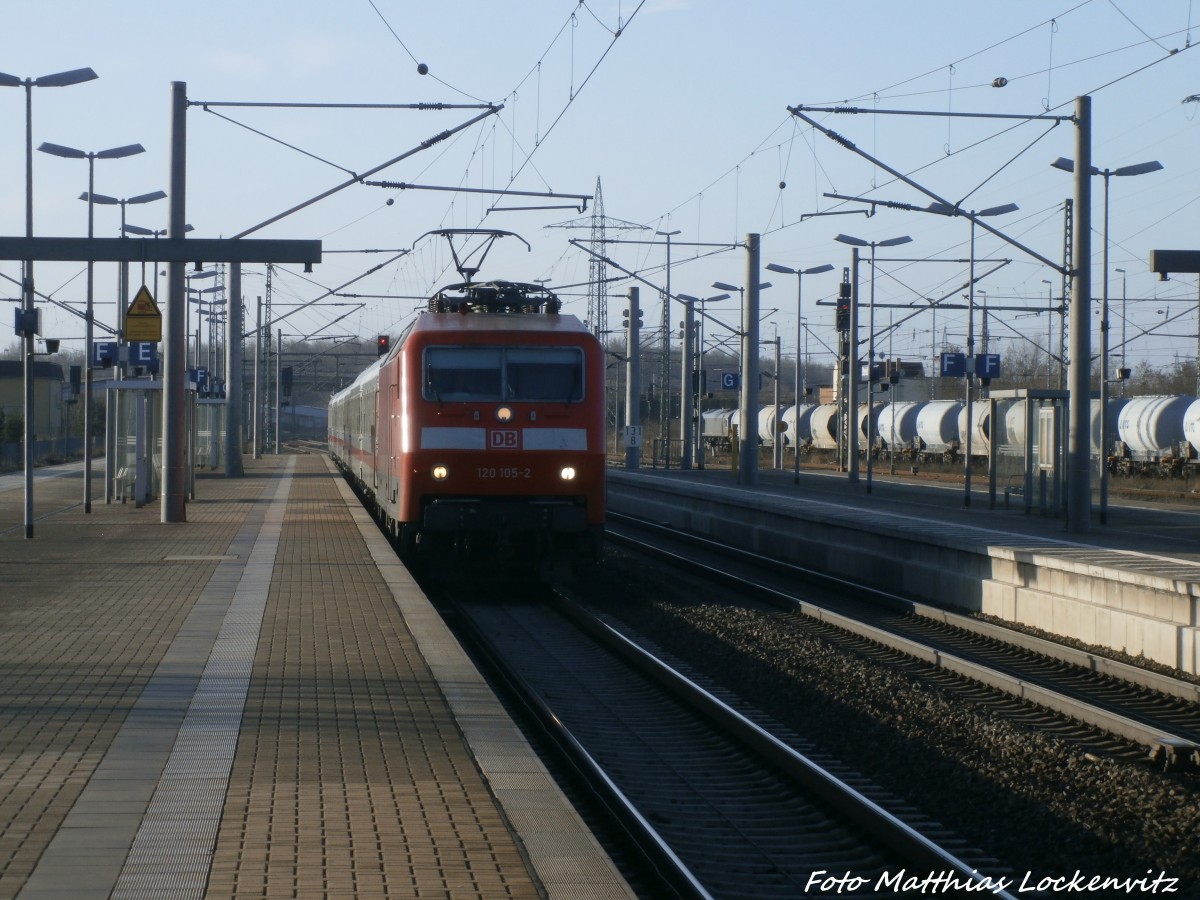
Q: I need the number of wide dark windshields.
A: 2